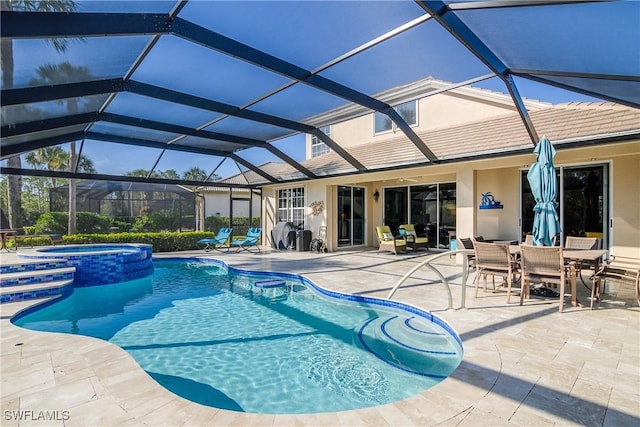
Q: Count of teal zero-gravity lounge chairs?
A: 2